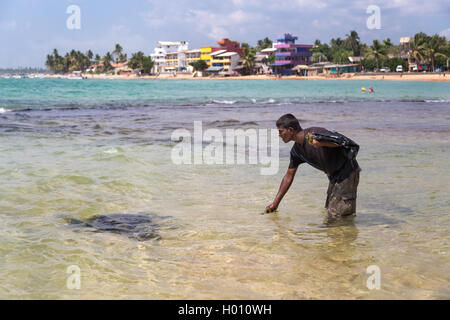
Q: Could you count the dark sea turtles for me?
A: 1